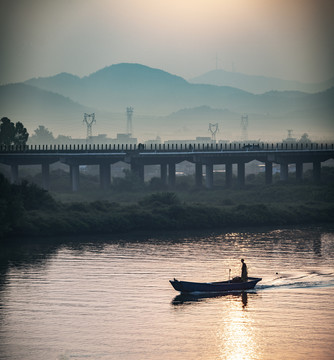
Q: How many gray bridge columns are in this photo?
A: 15